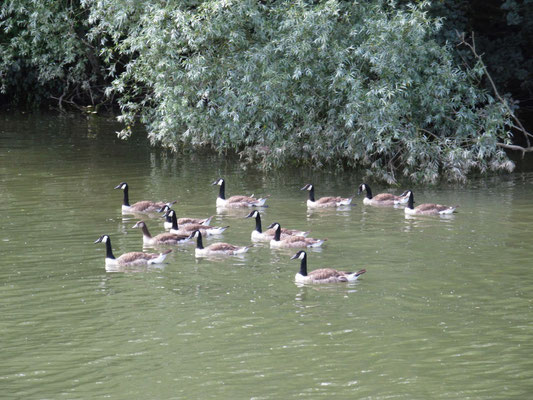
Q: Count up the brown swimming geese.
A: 13